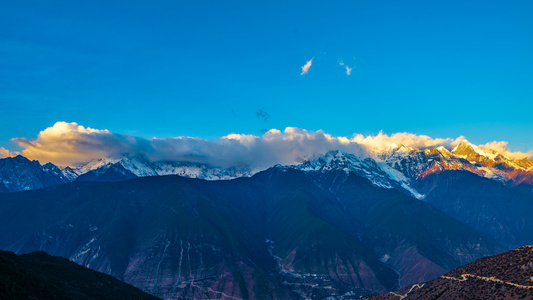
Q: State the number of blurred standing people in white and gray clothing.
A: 0